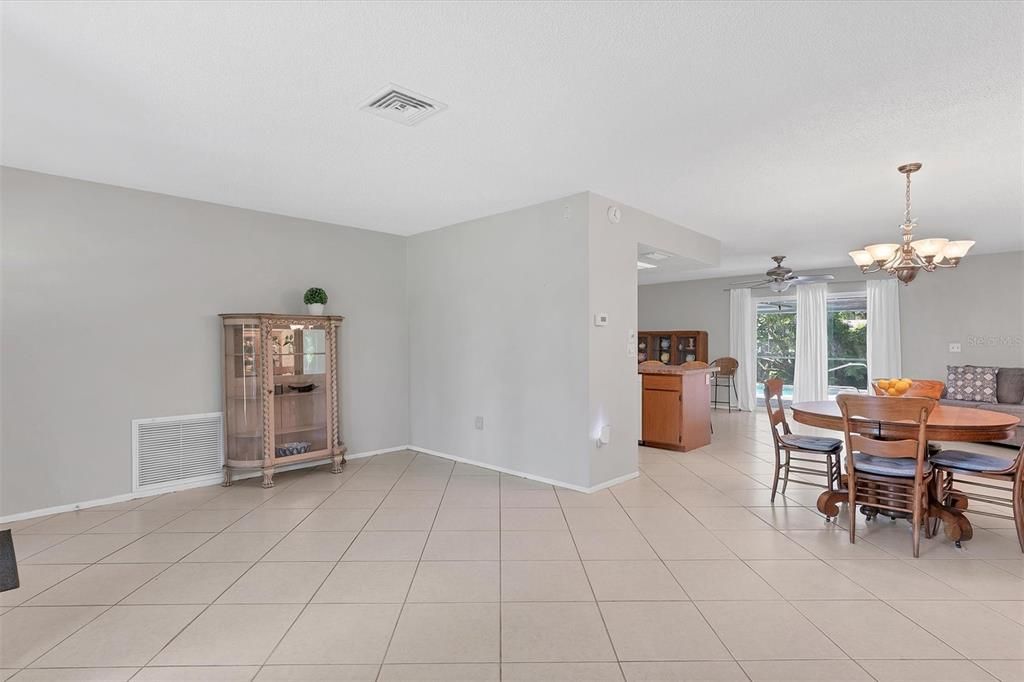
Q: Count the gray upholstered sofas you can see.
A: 1